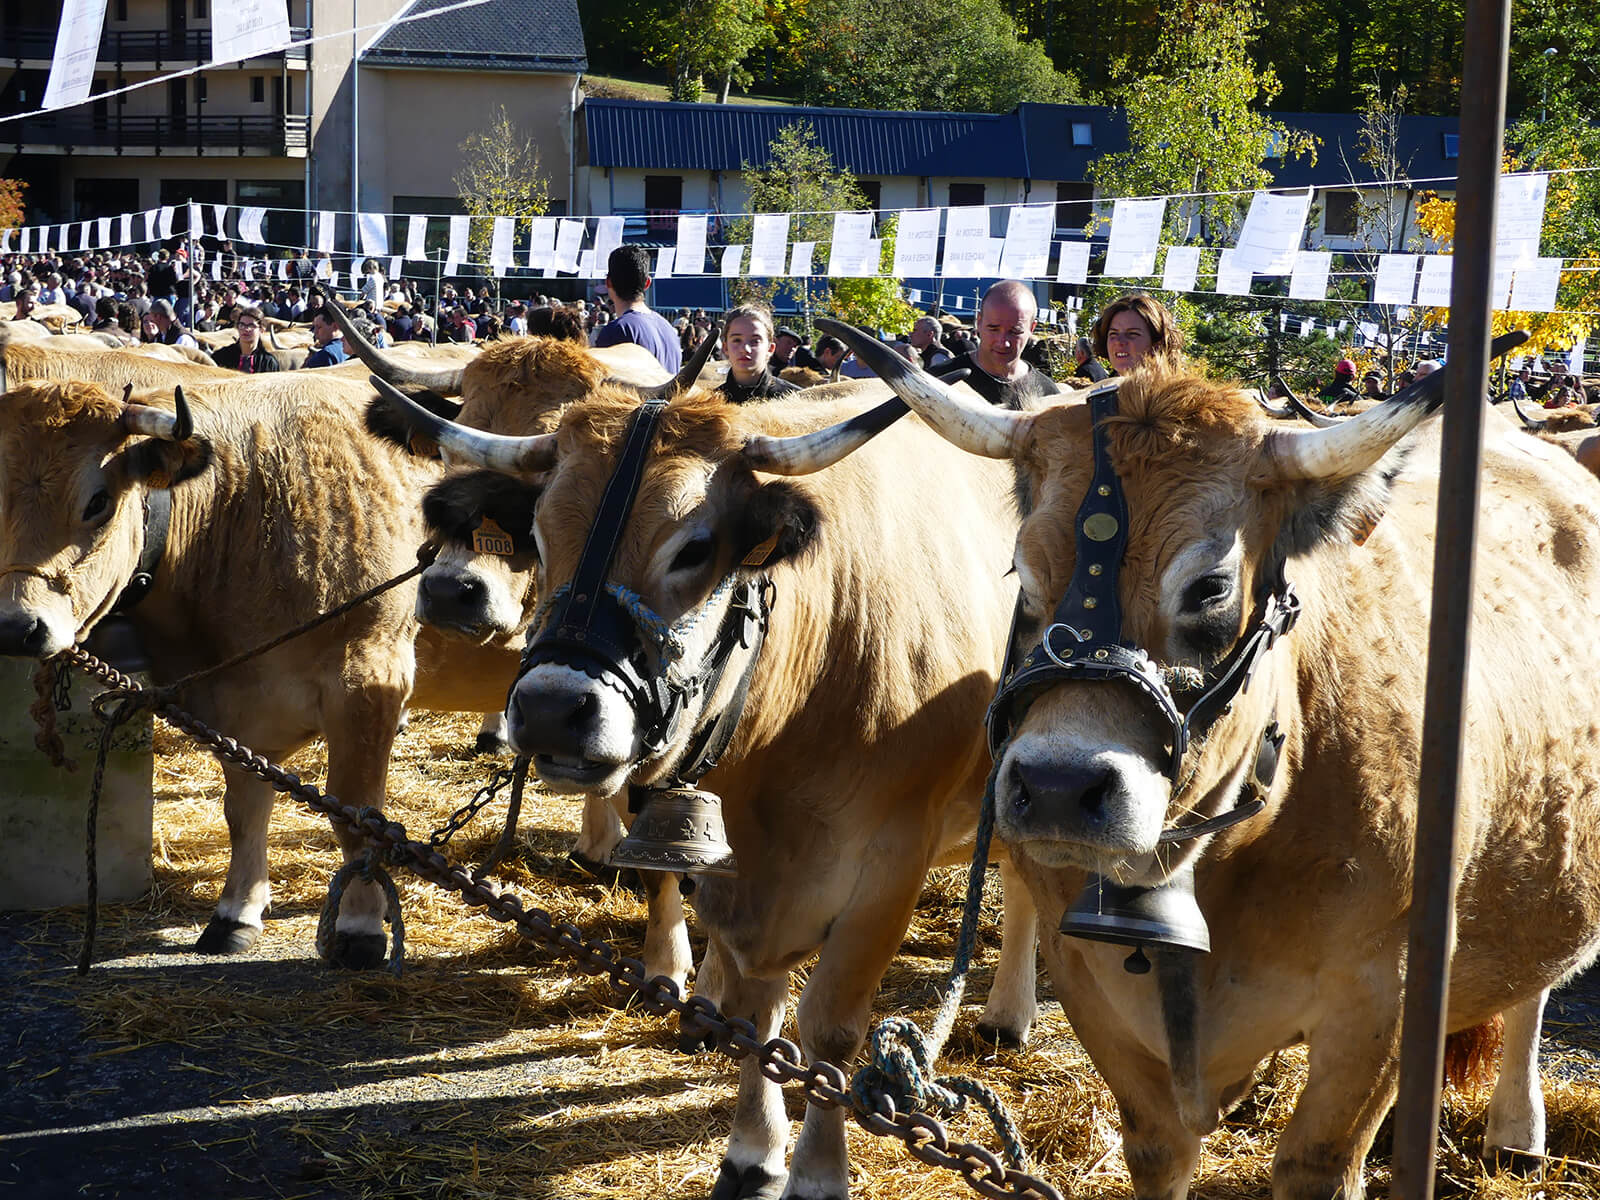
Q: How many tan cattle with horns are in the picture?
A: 4